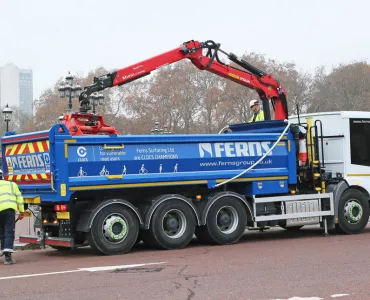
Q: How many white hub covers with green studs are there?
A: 2